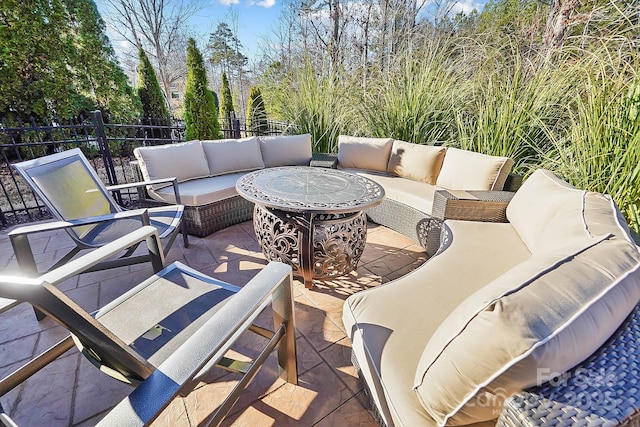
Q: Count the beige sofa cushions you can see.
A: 12